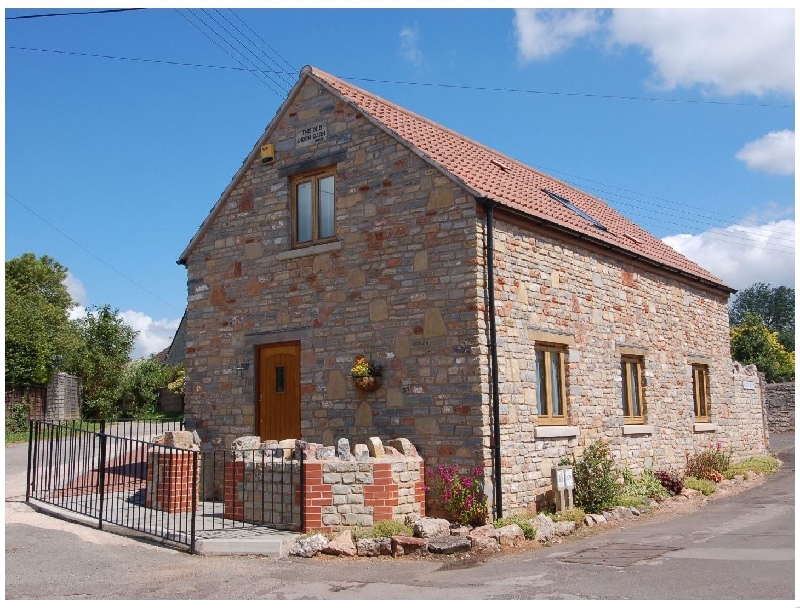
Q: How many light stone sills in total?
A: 4